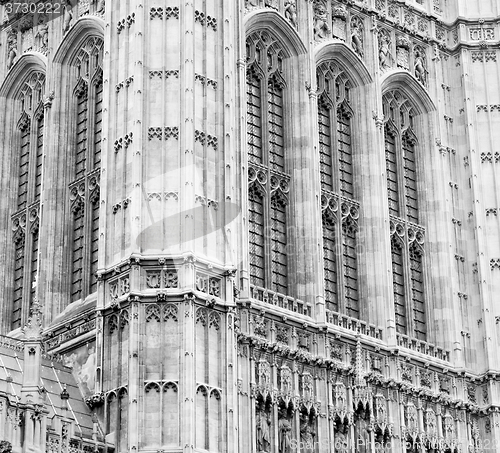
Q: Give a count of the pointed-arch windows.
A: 5